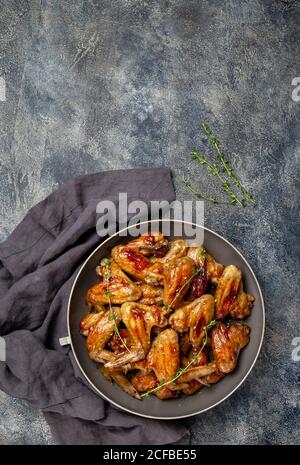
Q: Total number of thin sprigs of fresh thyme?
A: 6